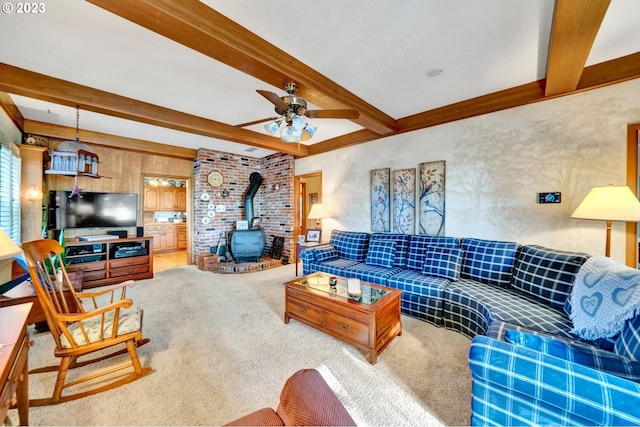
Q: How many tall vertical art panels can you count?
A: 3